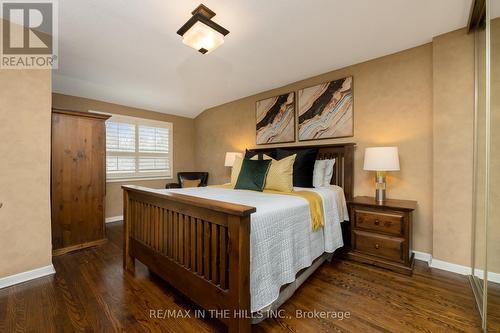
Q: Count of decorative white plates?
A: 0